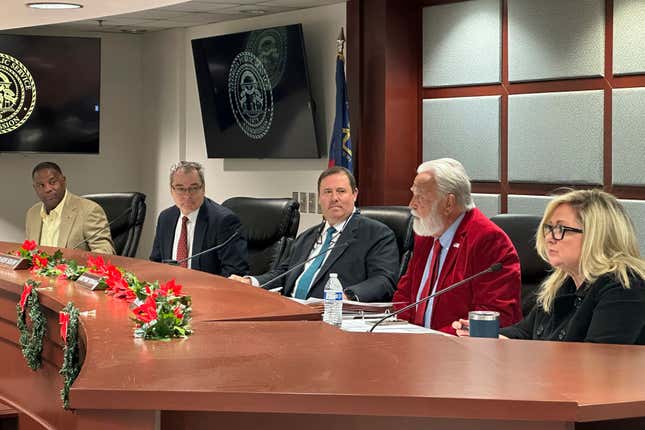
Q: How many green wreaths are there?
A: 2